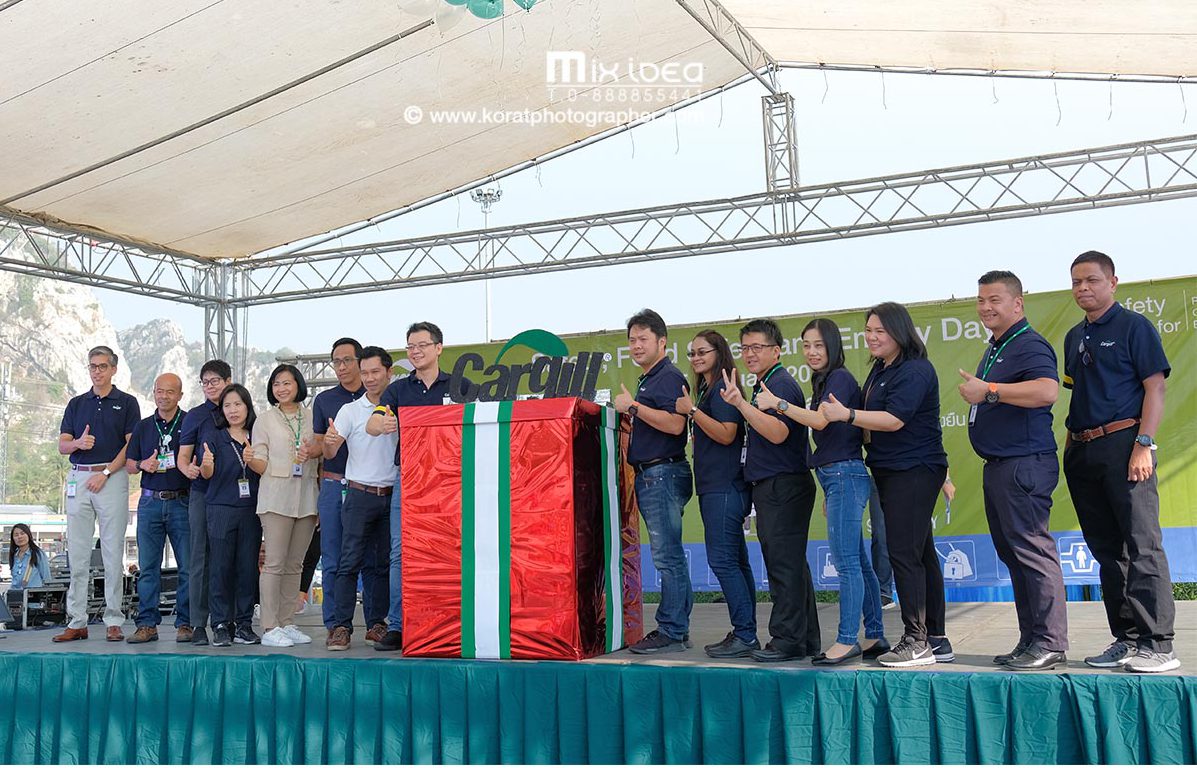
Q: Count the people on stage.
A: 15